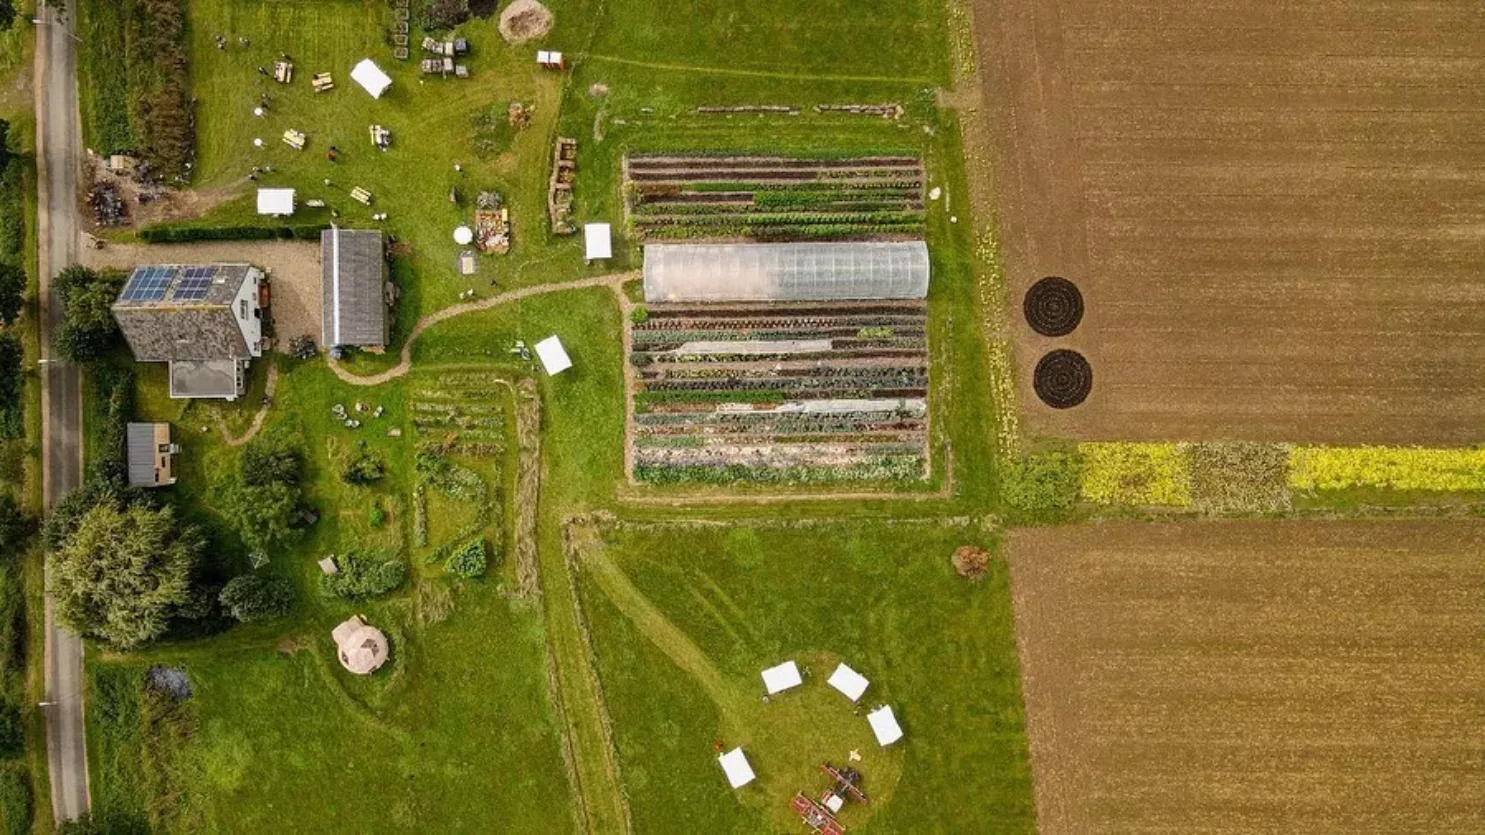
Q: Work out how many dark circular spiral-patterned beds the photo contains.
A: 2